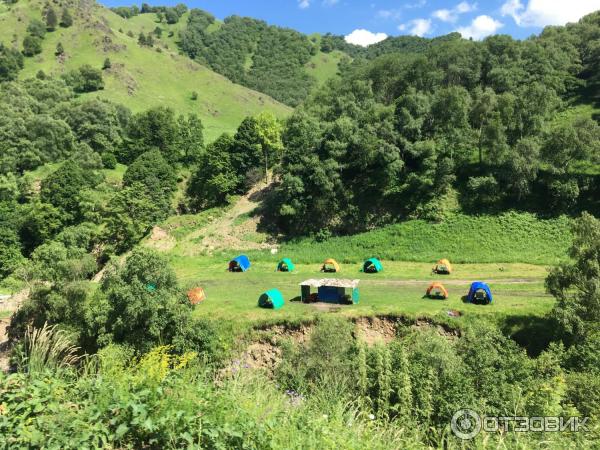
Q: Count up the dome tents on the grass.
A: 9